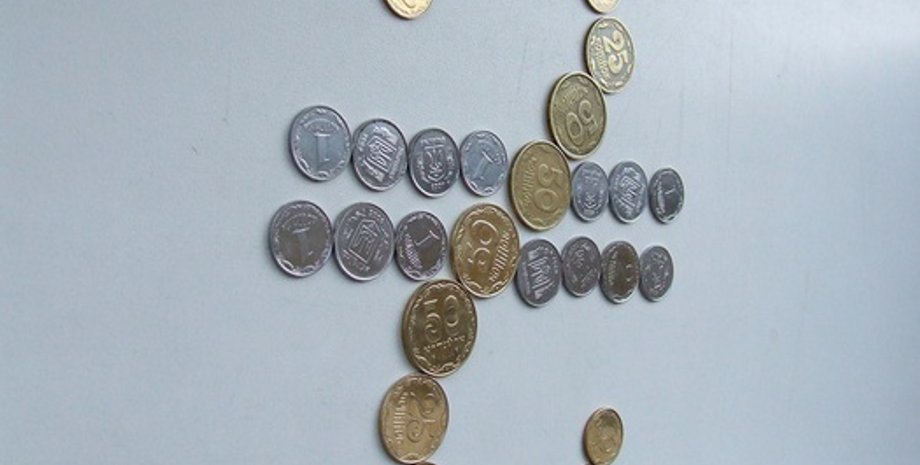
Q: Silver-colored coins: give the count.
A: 14